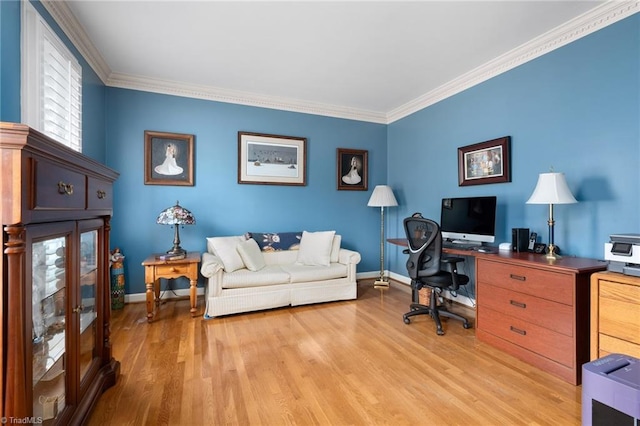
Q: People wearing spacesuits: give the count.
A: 0